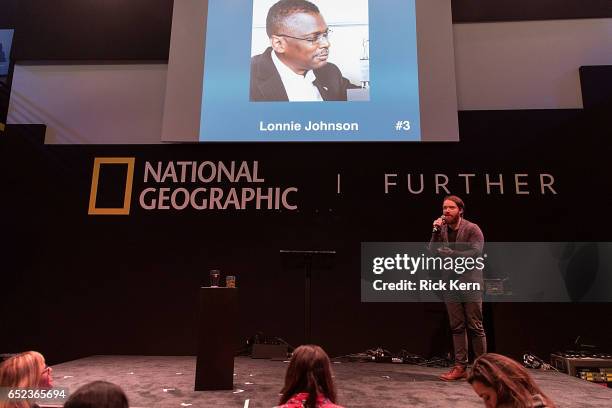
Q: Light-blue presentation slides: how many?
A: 1